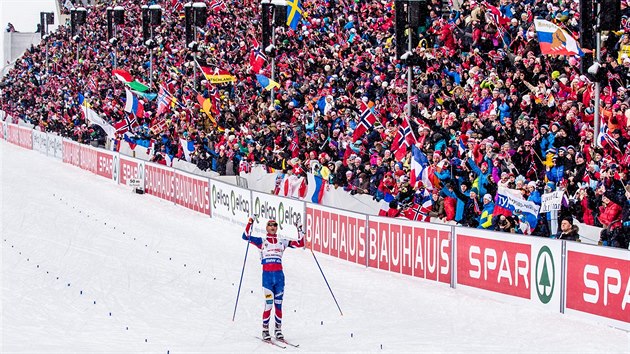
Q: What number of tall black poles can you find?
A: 8